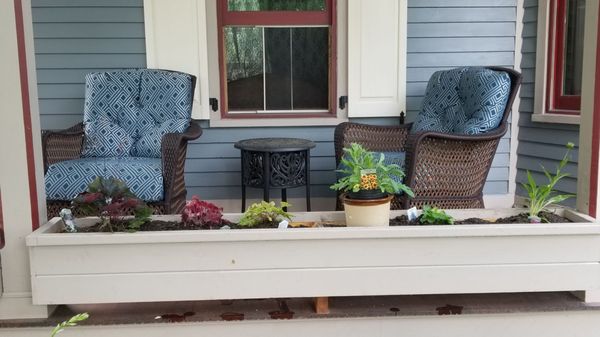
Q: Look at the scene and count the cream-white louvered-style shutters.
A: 2